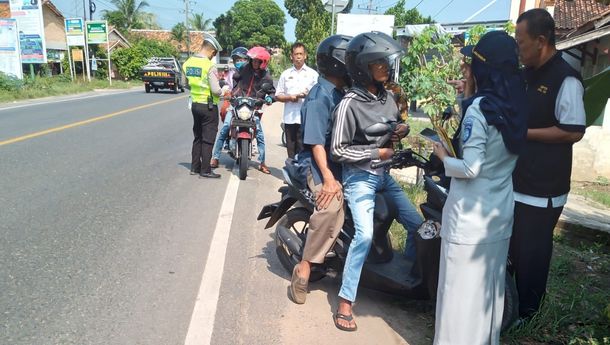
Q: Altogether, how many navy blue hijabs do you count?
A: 1